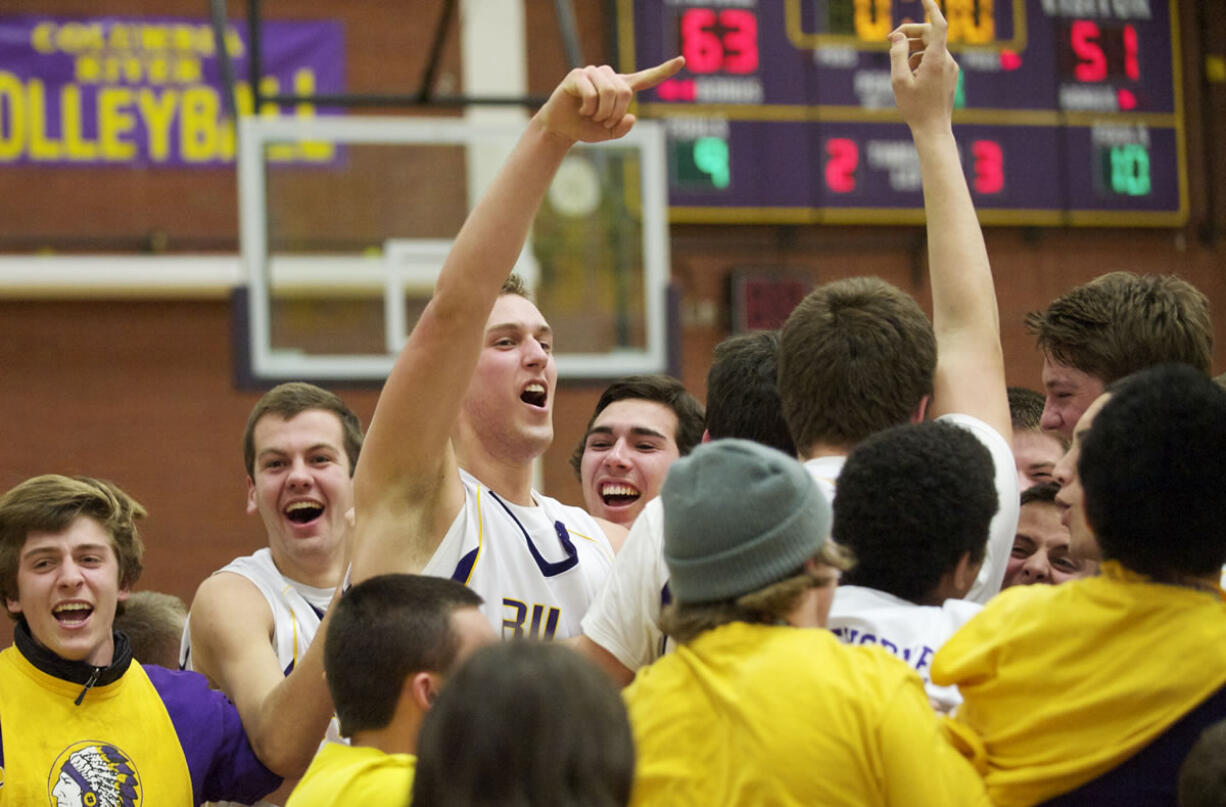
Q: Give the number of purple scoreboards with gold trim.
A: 1